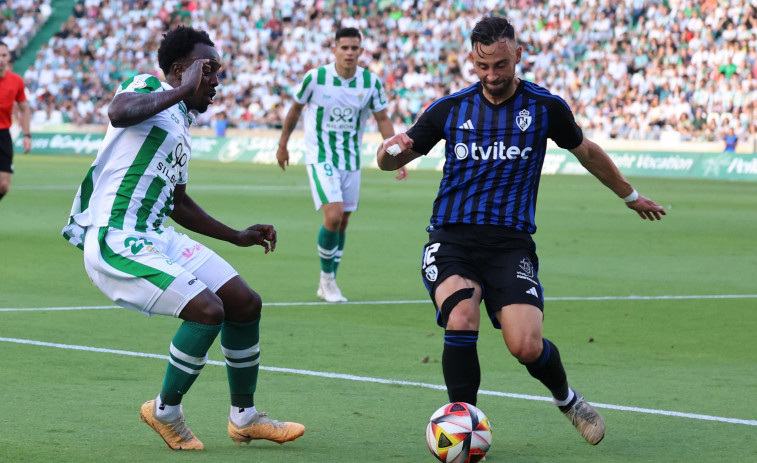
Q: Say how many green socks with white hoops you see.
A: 4